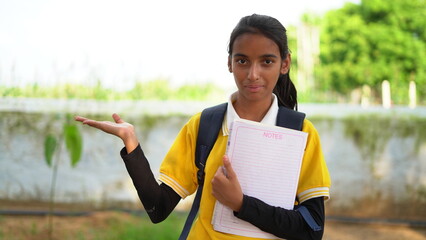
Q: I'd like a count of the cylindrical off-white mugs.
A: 0